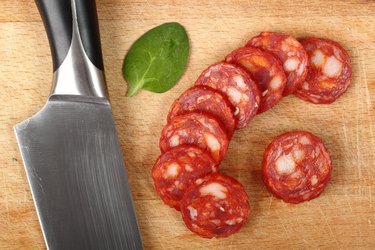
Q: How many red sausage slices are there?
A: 9